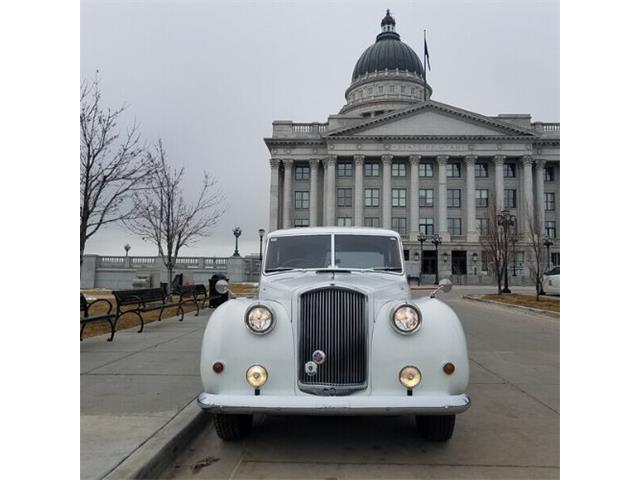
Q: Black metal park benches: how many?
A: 3